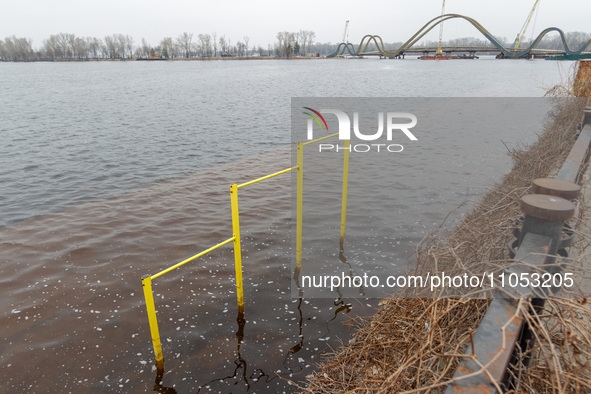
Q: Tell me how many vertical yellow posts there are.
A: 4